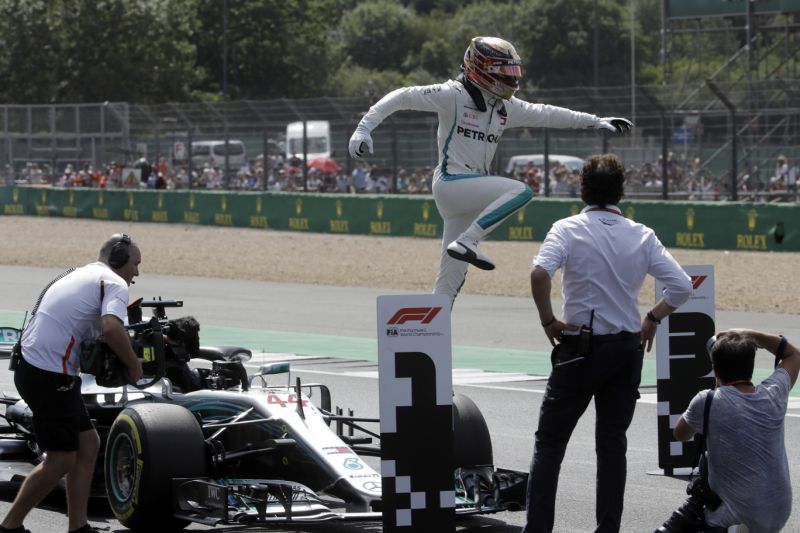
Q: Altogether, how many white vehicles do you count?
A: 3